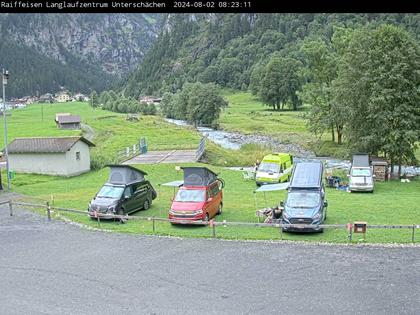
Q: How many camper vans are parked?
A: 5